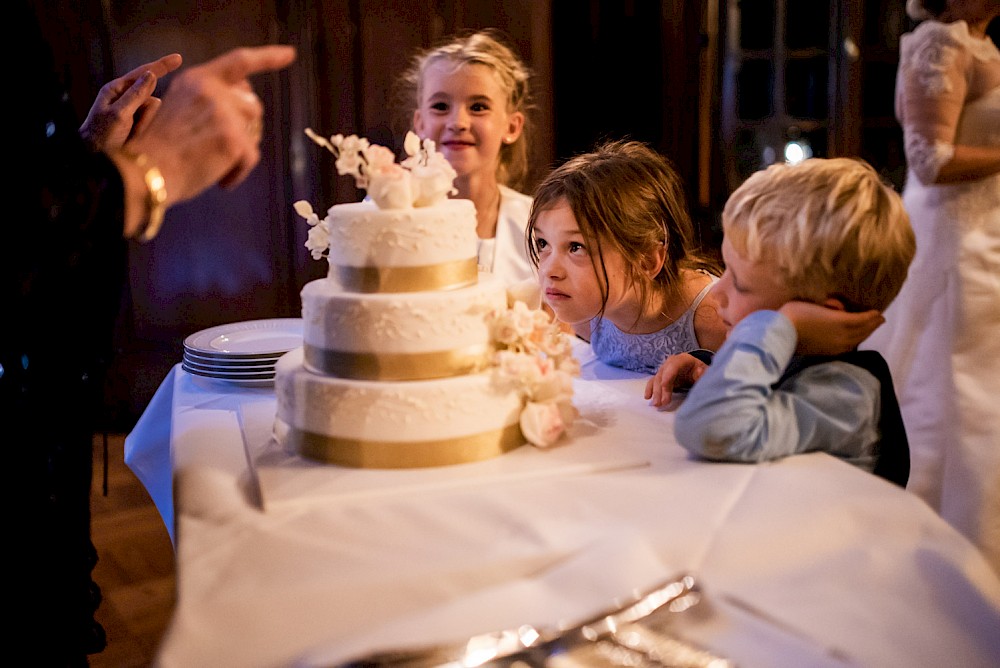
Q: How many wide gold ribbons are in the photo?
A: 3